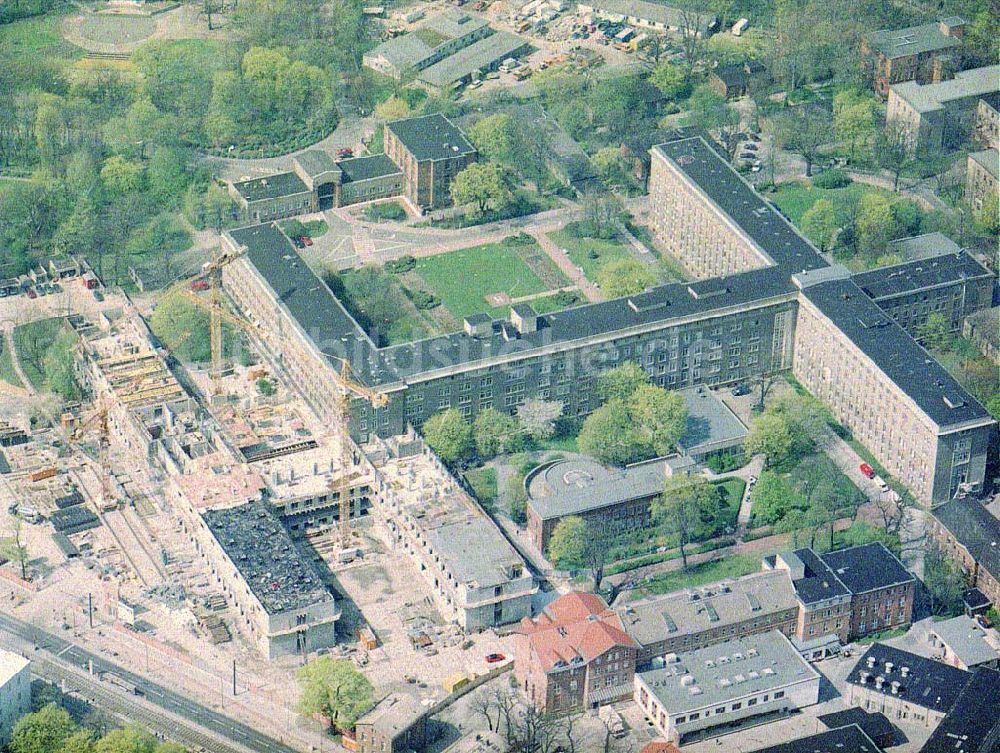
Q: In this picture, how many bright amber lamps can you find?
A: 0